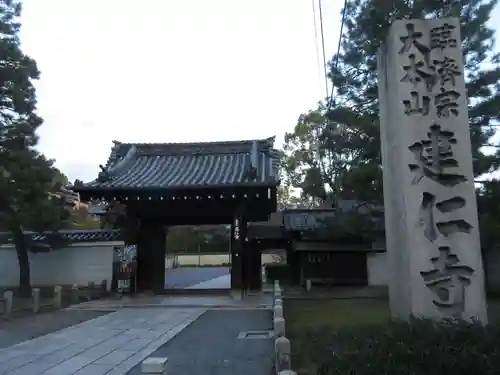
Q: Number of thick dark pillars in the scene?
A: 2